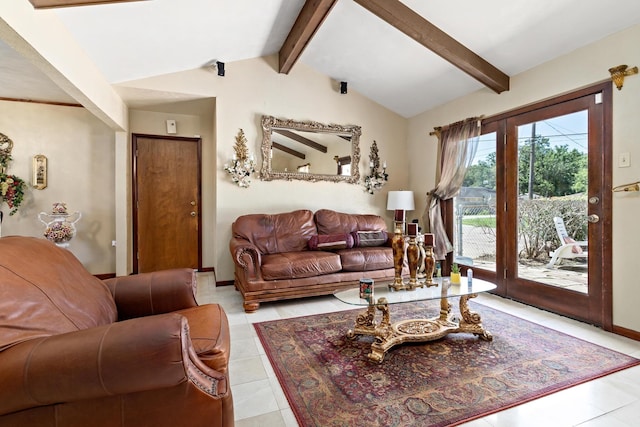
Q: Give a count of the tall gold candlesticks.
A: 3